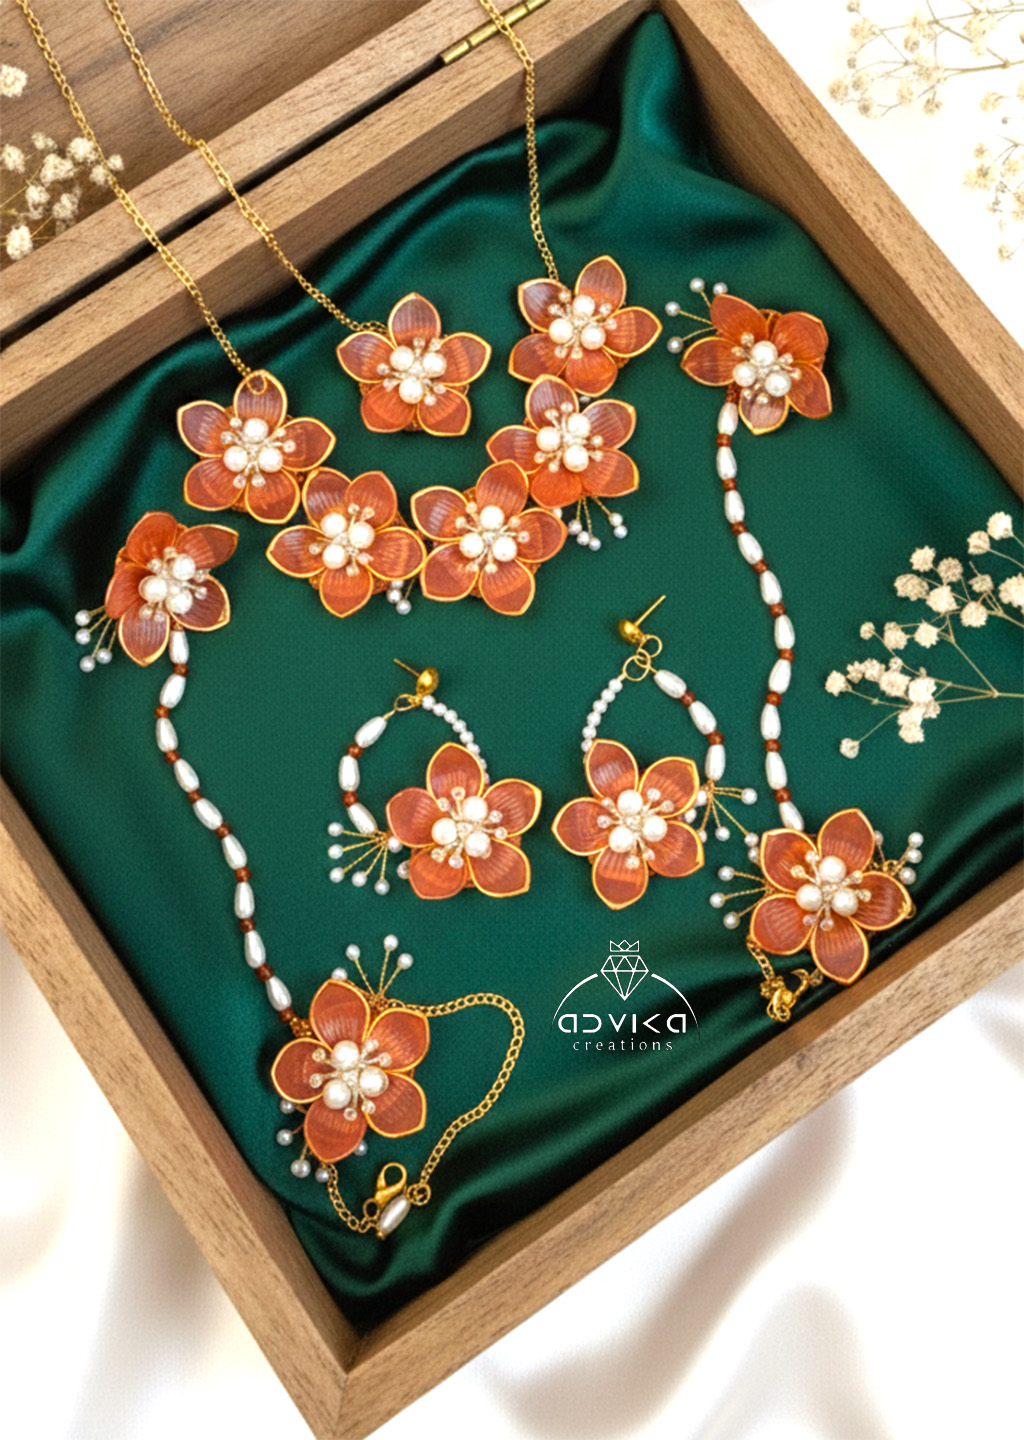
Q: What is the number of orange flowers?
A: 12